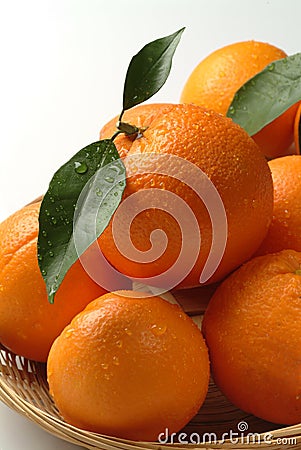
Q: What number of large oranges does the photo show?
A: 6